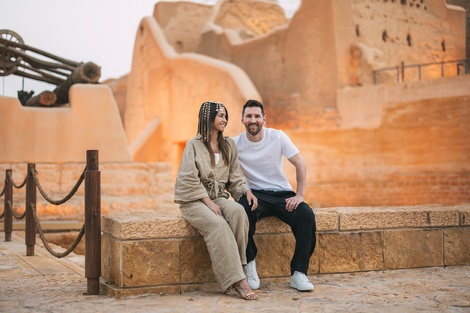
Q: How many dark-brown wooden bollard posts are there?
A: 3